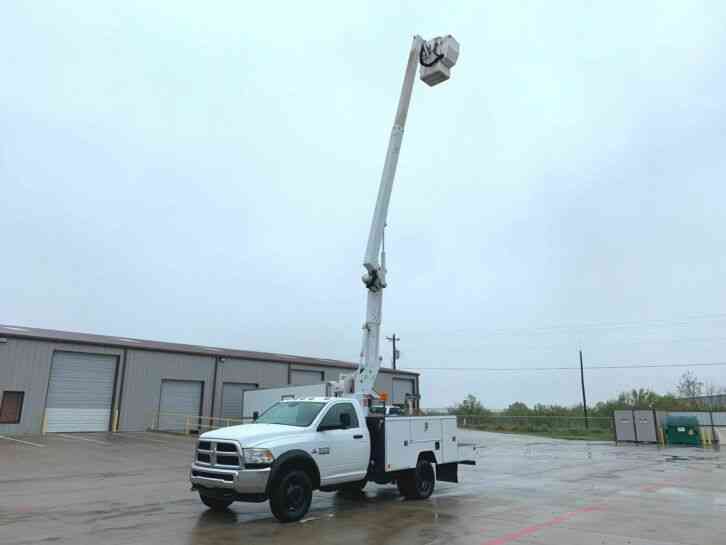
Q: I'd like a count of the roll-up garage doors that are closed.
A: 5